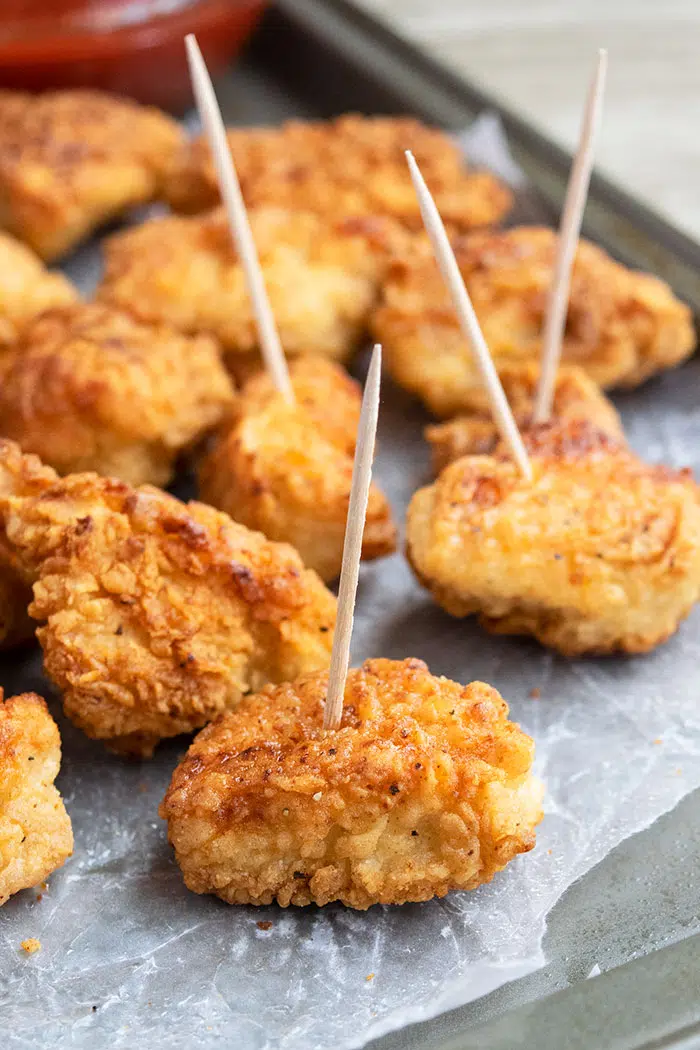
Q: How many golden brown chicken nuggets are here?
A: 13